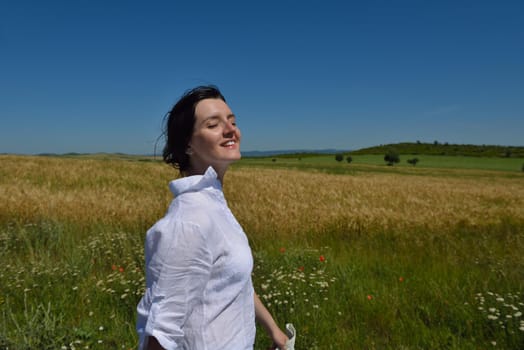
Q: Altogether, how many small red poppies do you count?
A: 7